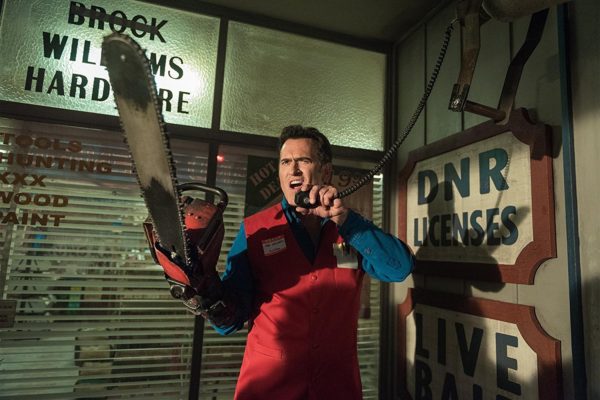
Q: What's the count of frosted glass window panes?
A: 2